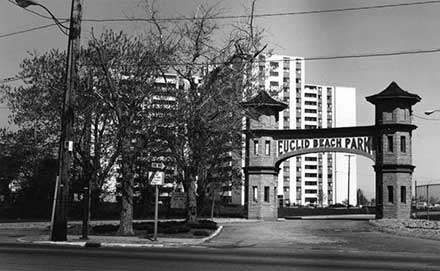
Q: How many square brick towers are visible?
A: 2